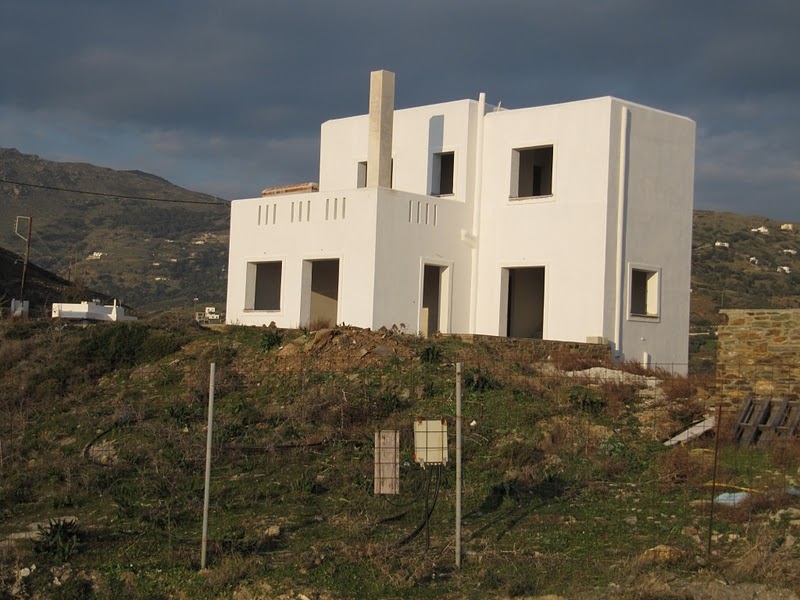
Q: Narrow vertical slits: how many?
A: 13